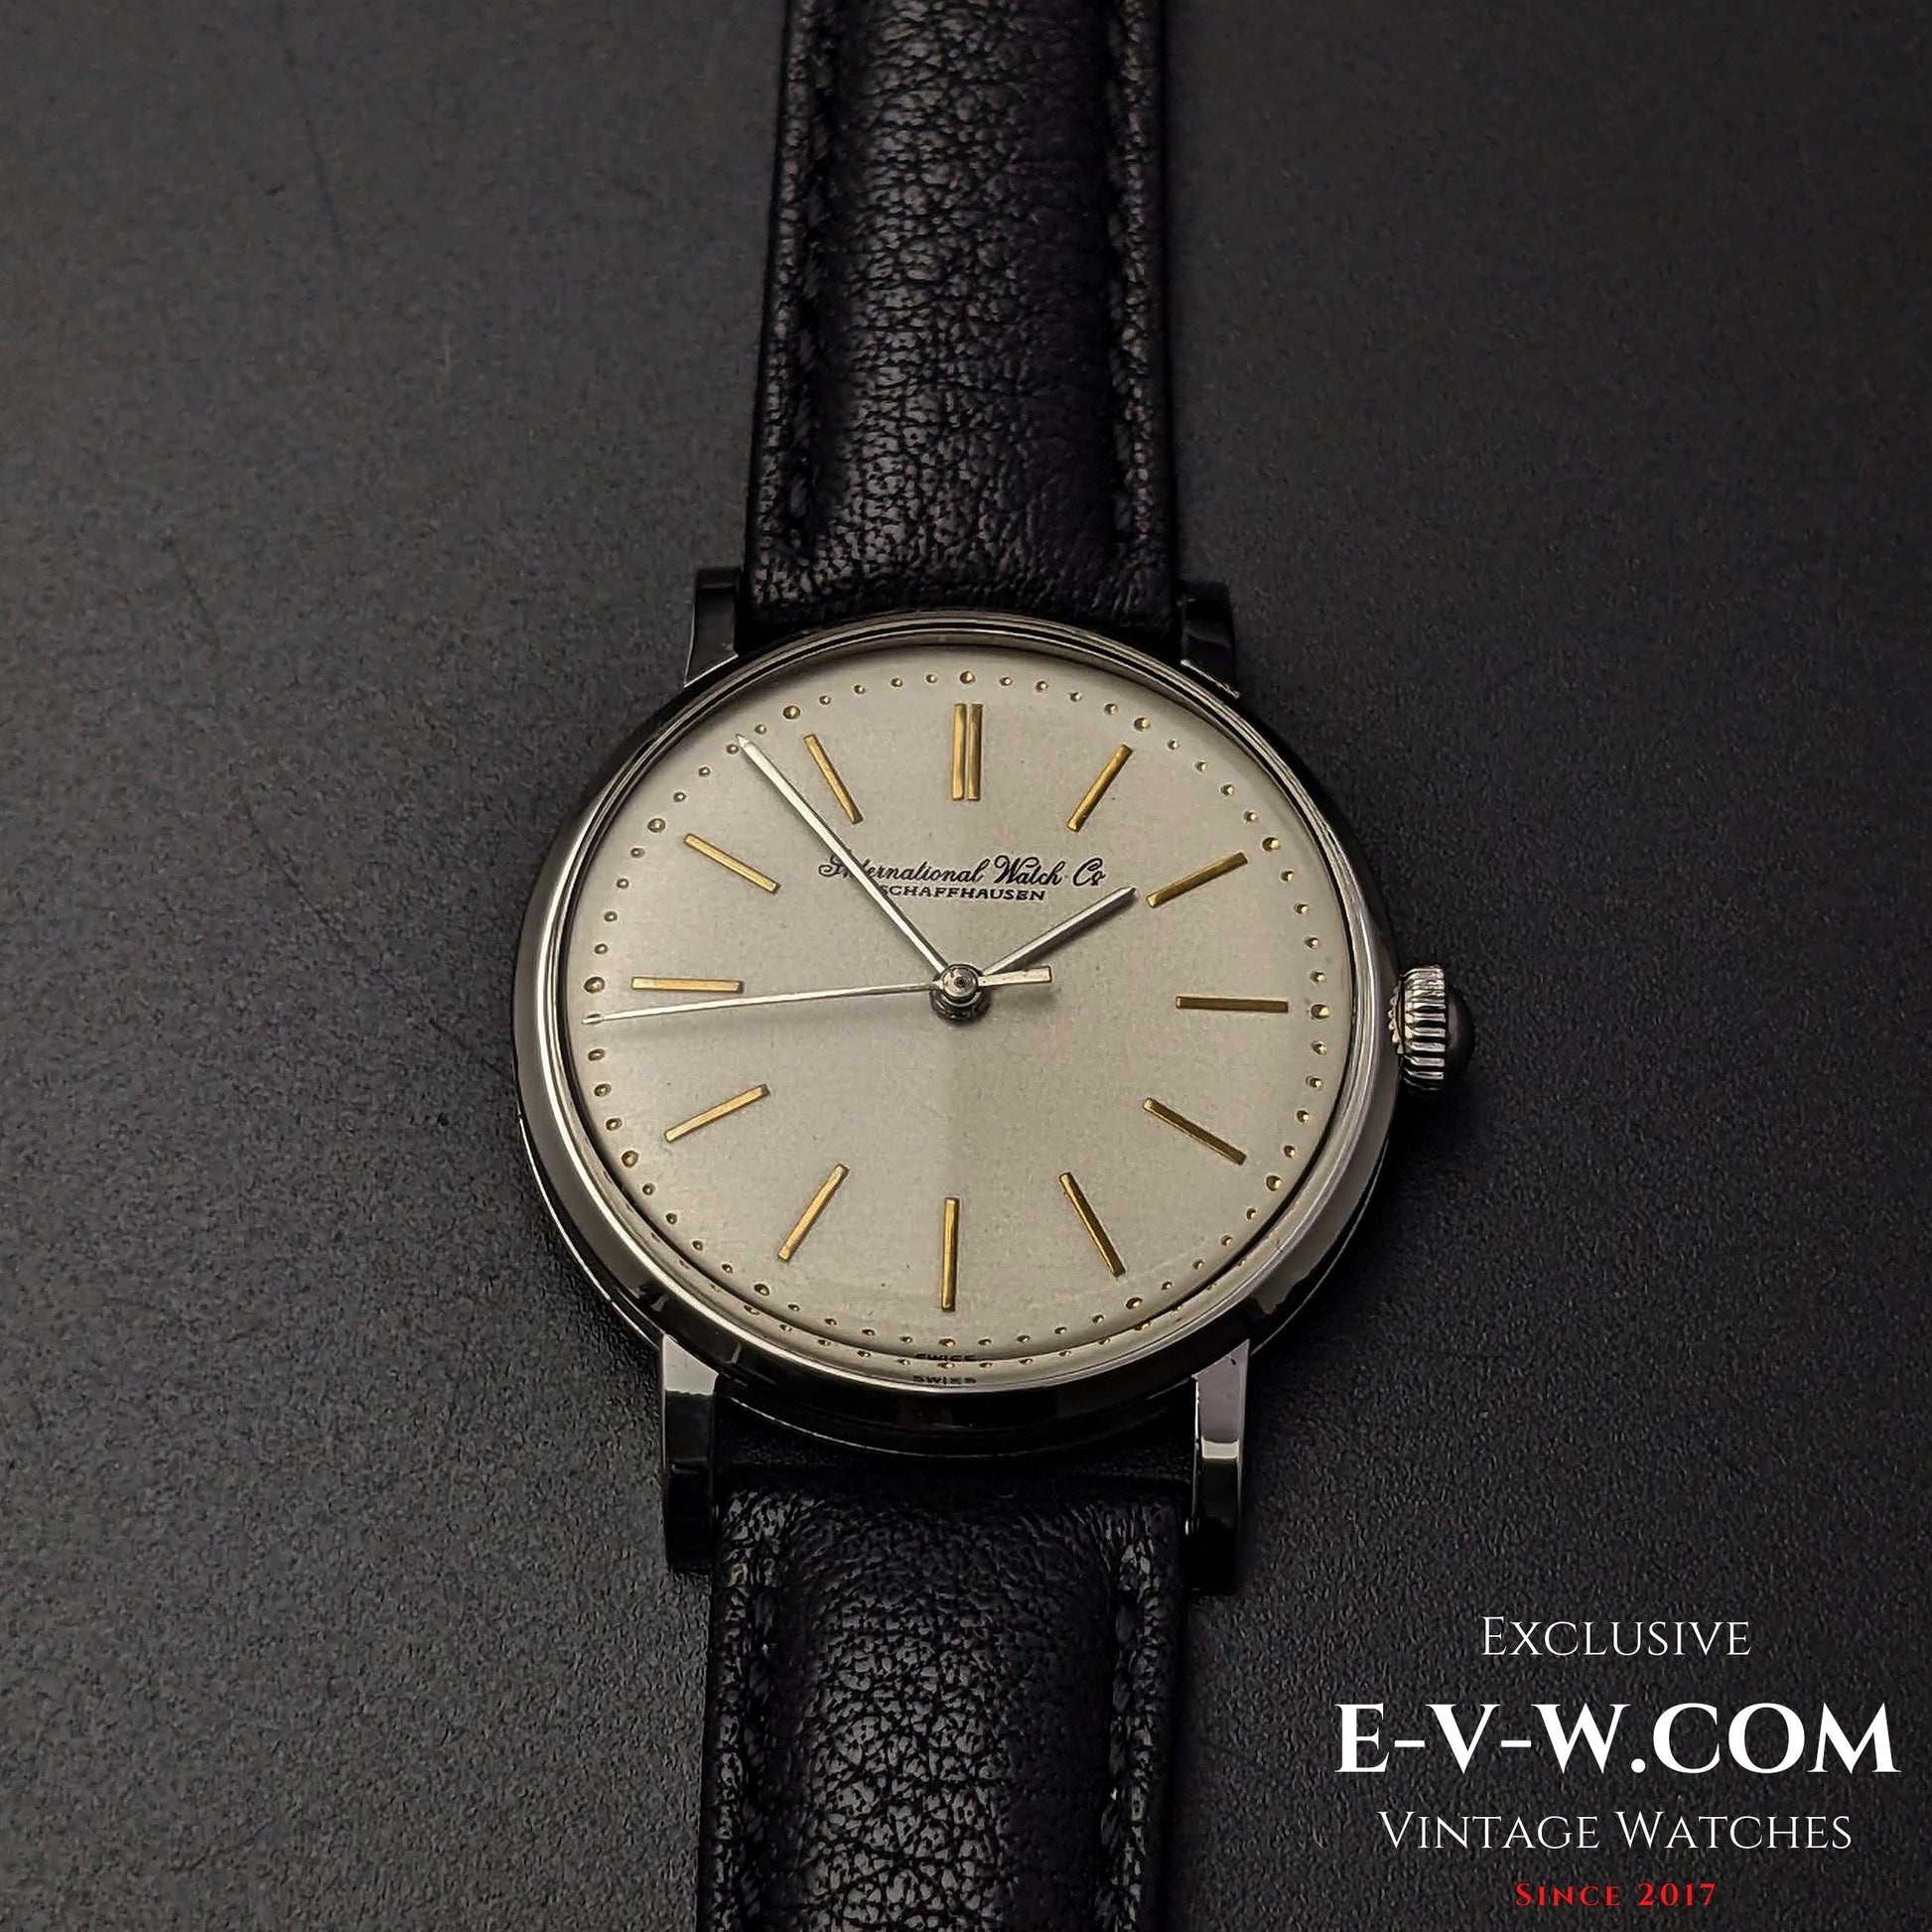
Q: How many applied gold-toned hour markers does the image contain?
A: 12